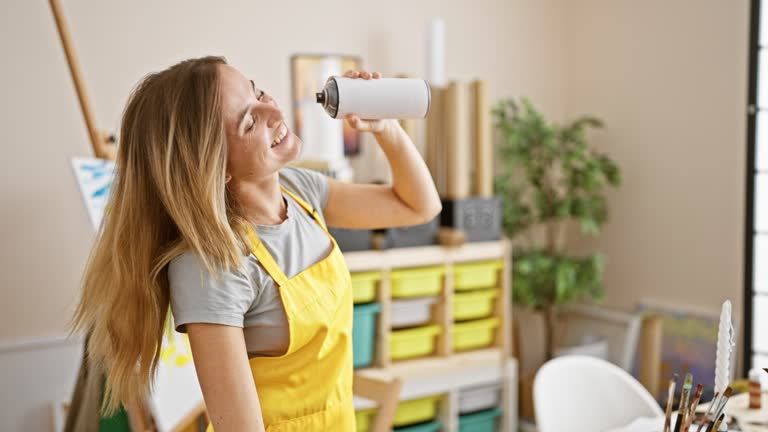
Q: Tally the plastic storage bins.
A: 13